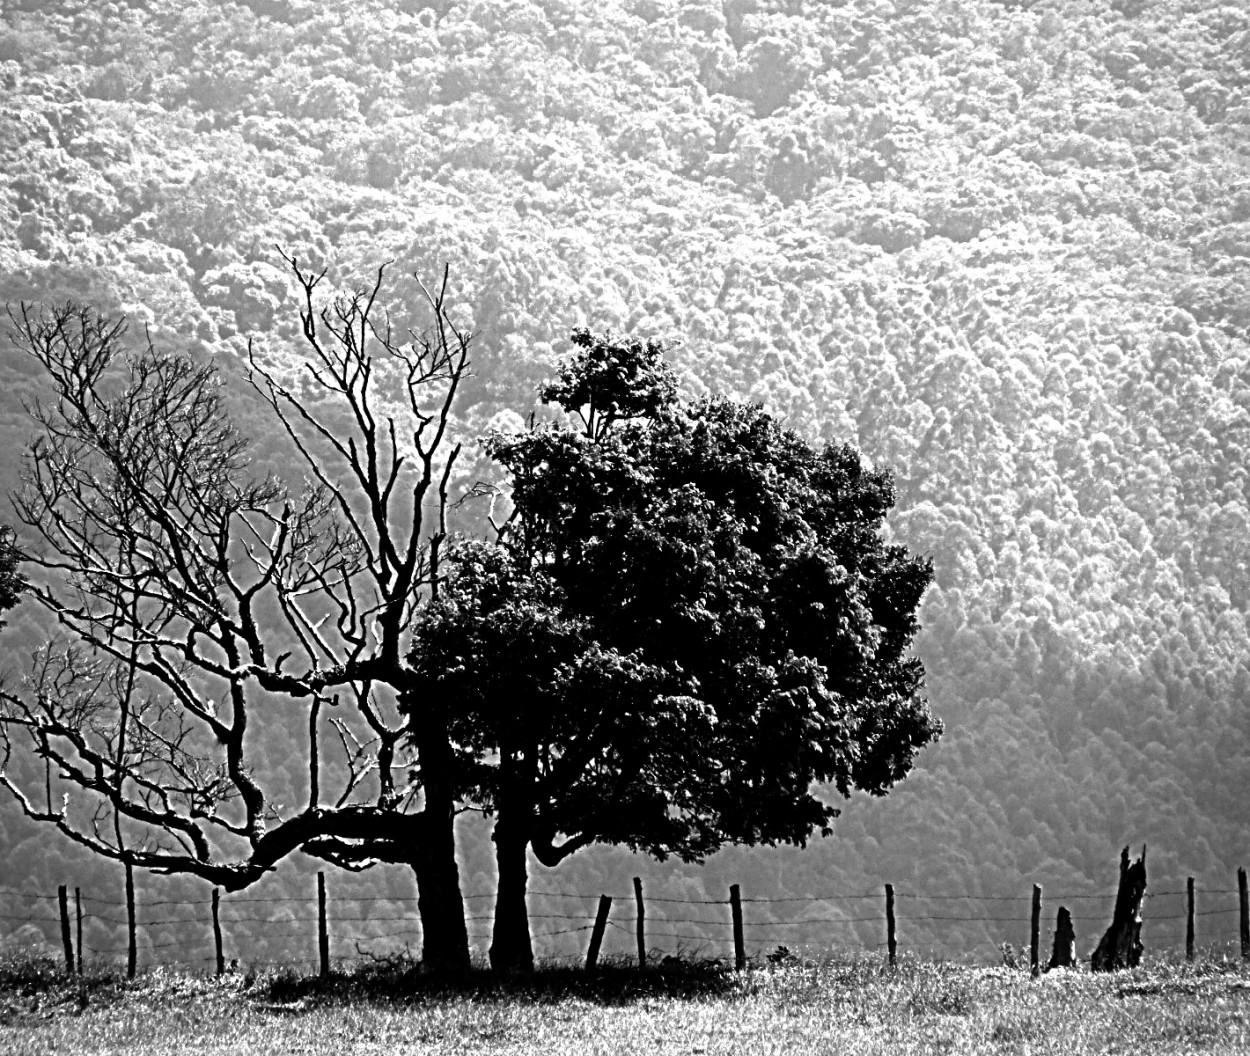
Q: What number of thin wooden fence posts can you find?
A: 12